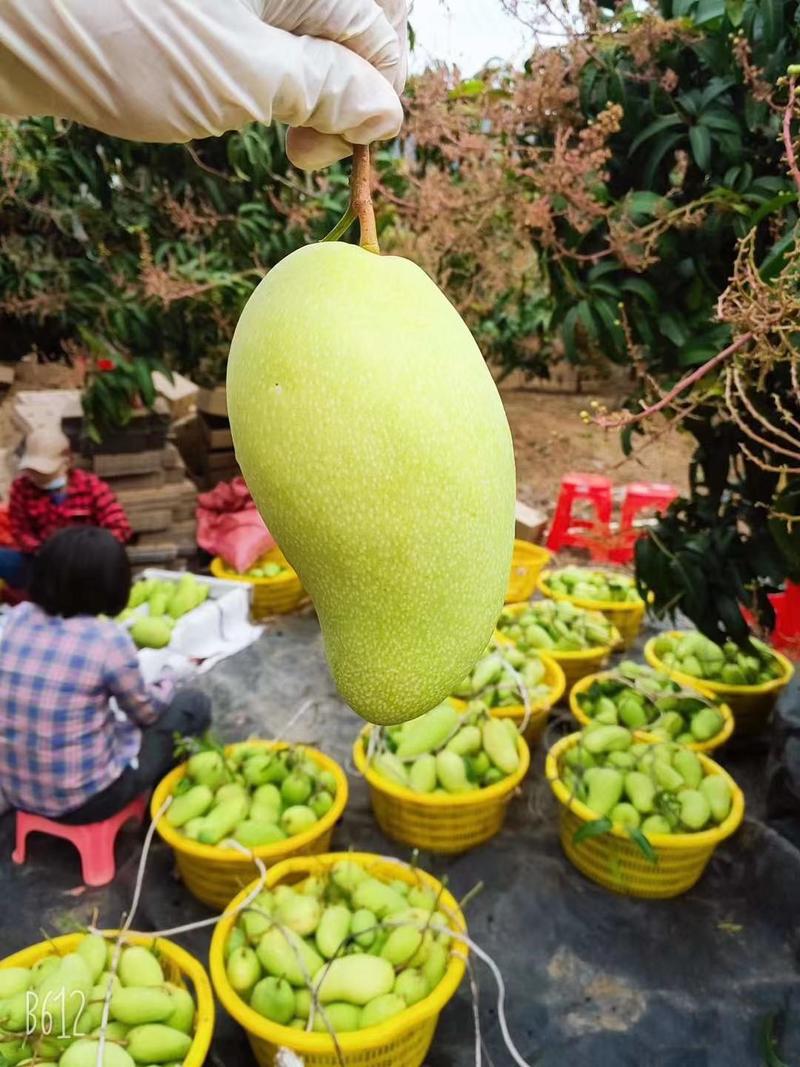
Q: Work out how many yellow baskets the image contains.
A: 12